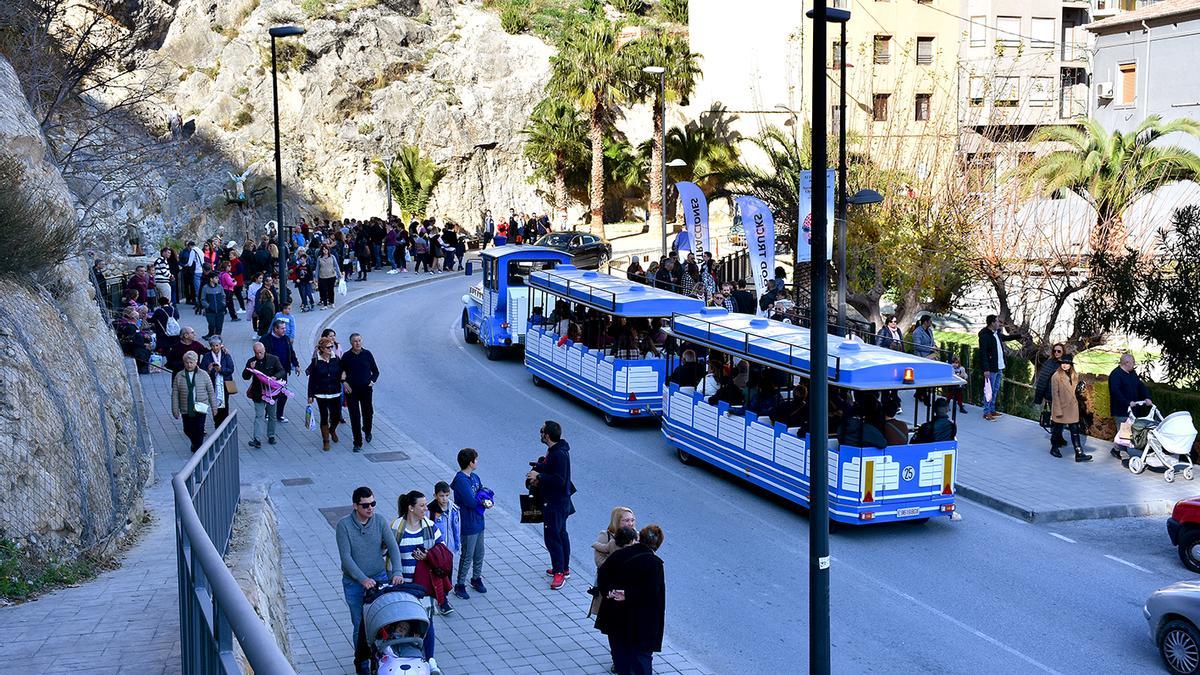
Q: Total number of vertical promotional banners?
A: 3